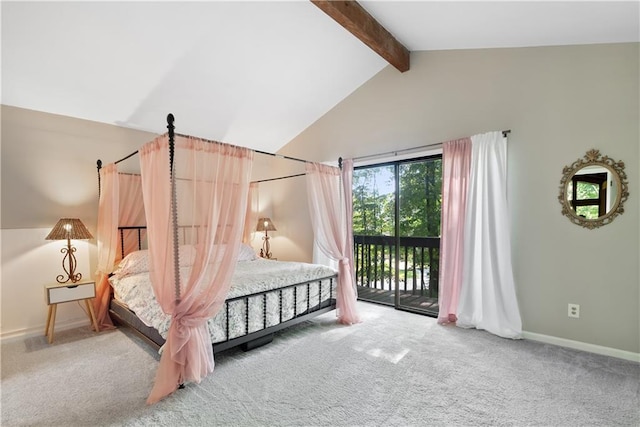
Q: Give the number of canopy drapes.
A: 4